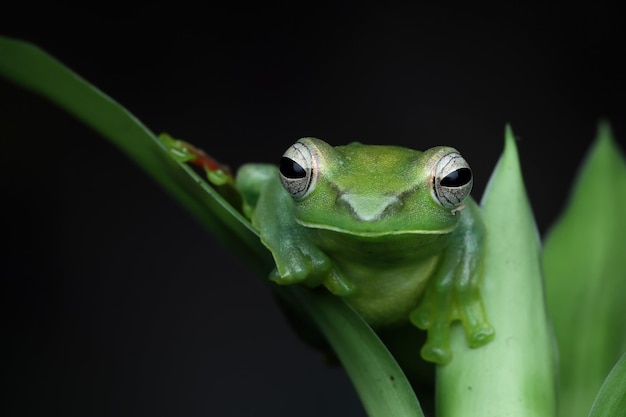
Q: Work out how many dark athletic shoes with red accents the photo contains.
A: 0